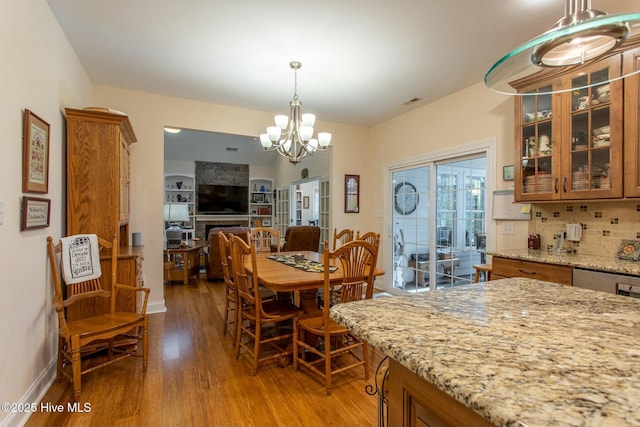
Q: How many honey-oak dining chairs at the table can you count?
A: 6